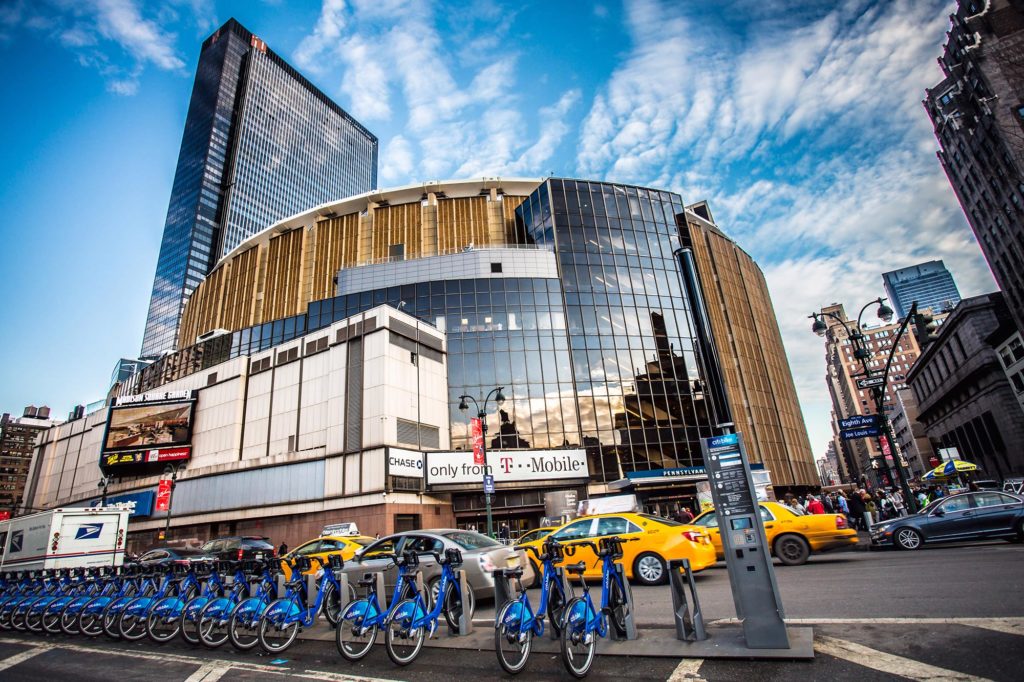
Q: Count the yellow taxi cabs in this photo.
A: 4